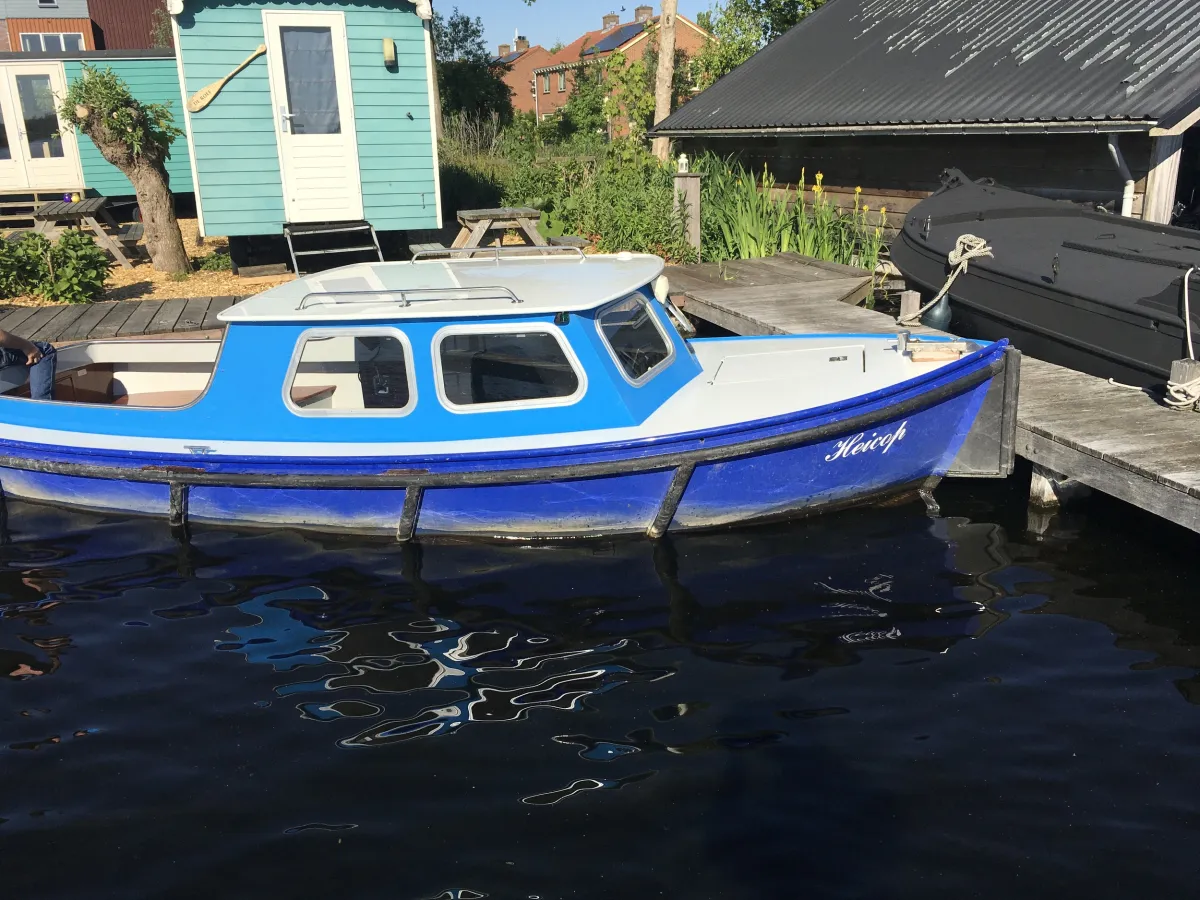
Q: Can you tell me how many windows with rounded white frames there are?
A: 3